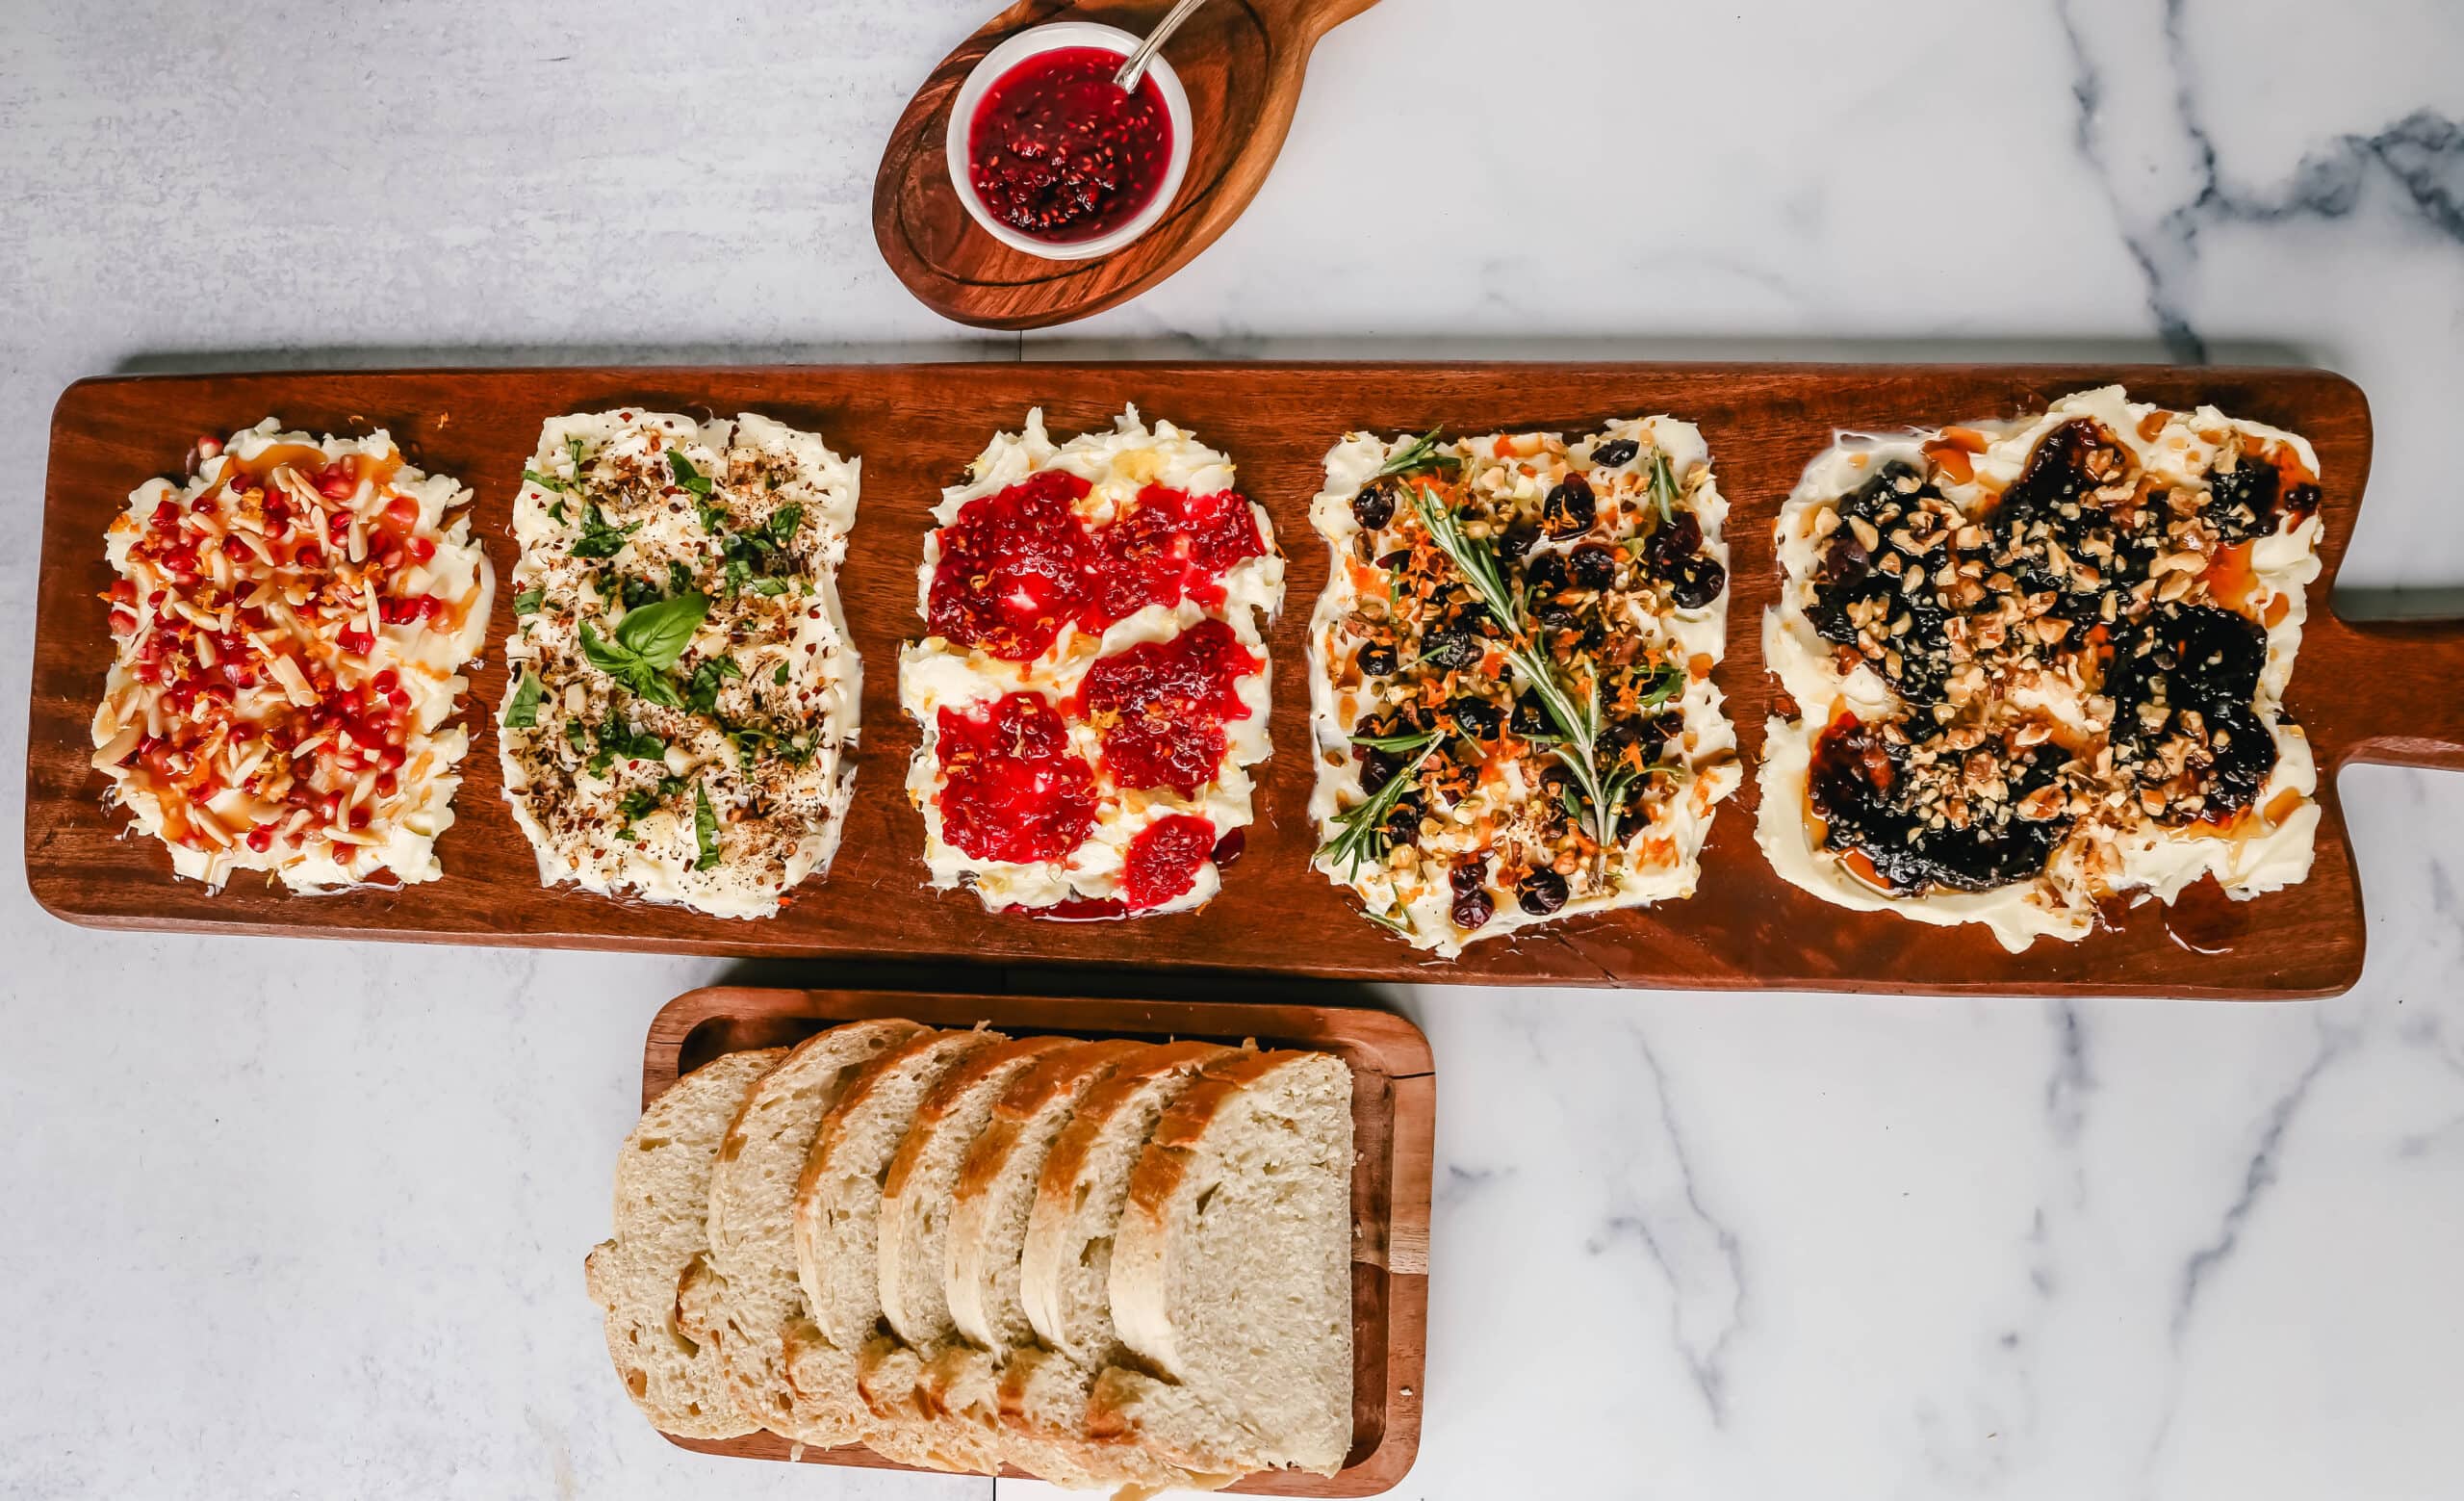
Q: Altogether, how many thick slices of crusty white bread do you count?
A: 7